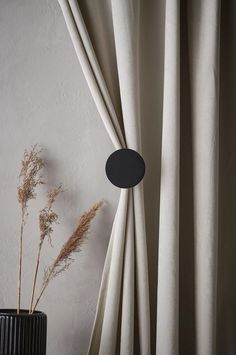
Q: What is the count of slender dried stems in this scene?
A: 3